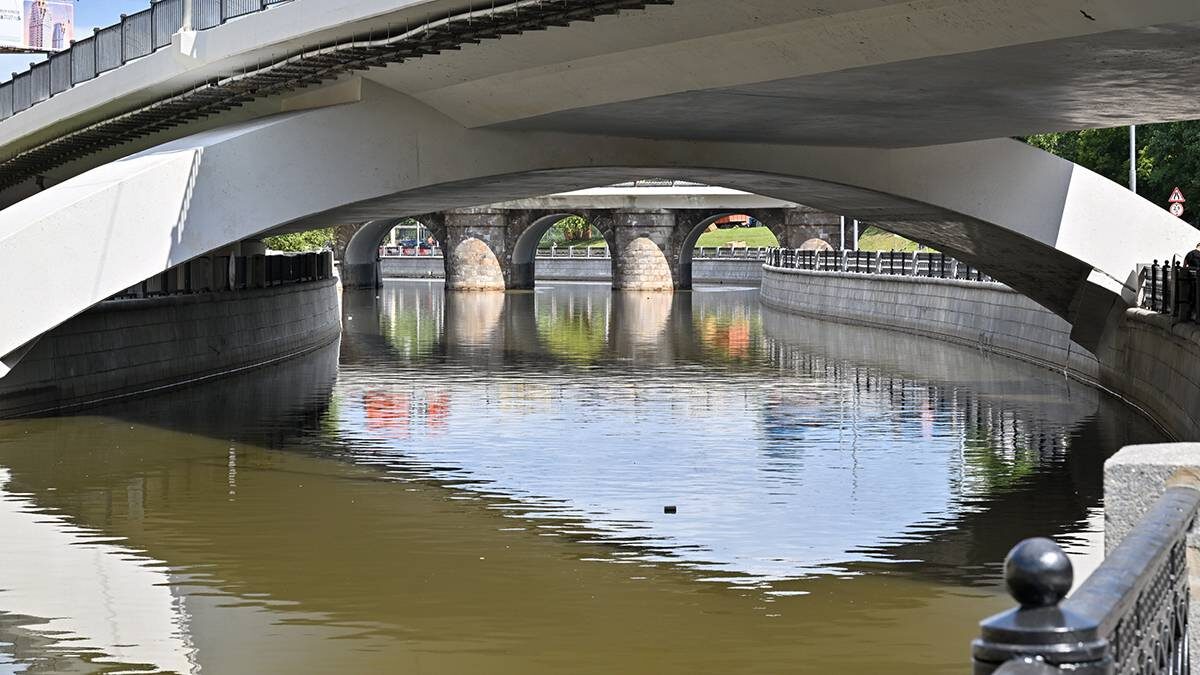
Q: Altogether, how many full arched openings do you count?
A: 3